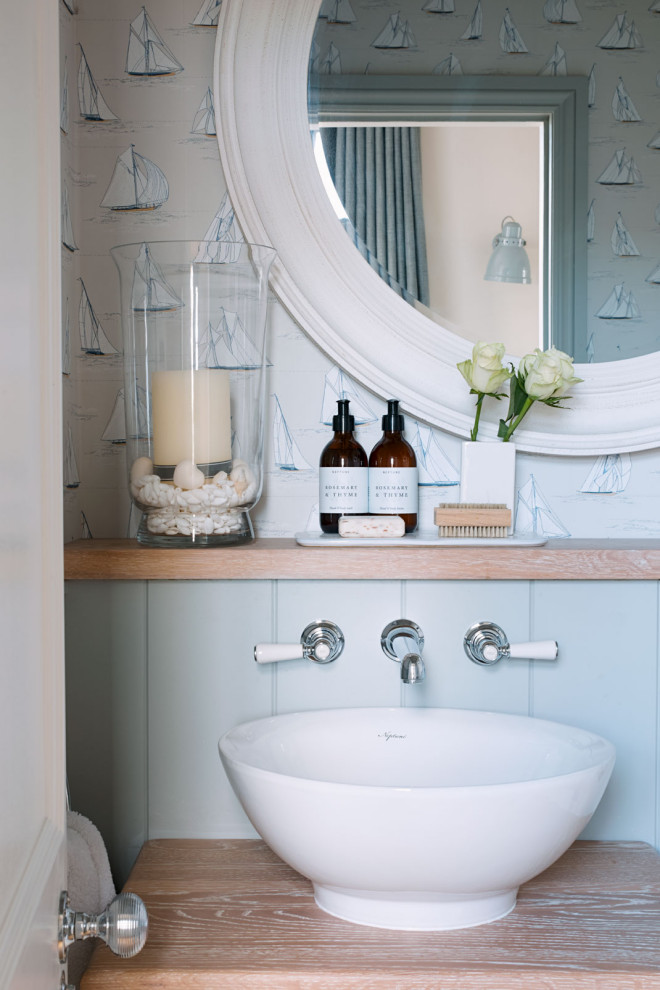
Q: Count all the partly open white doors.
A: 1